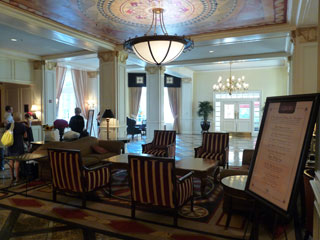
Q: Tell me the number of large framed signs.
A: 1